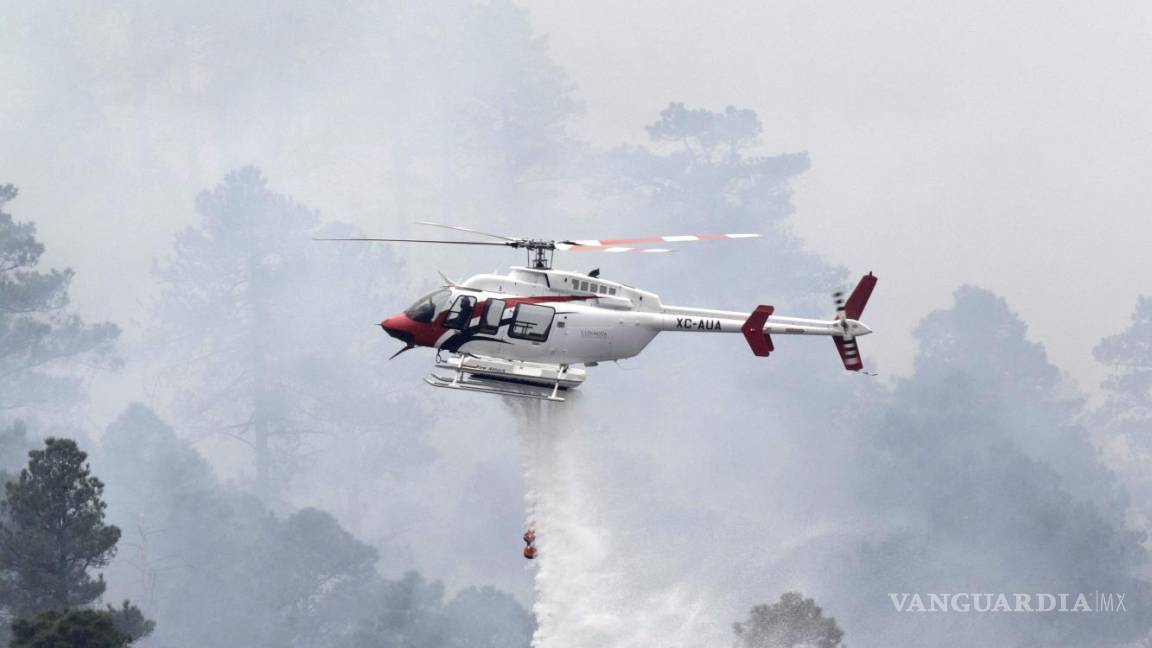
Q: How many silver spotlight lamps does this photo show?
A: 0